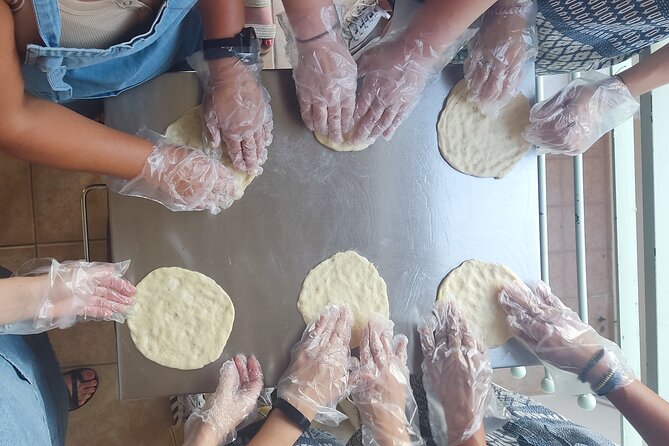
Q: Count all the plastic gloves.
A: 12